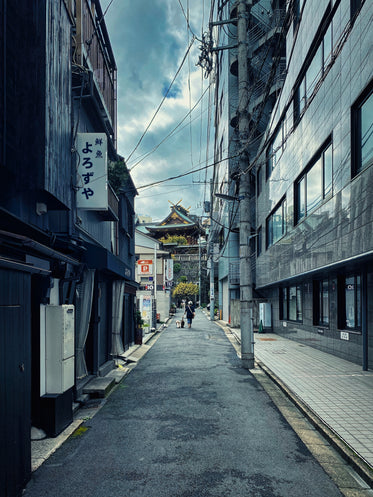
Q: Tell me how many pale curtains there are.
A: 2